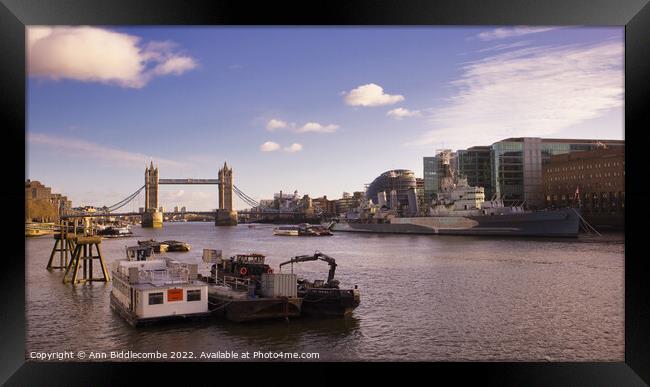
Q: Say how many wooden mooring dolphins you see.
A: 2